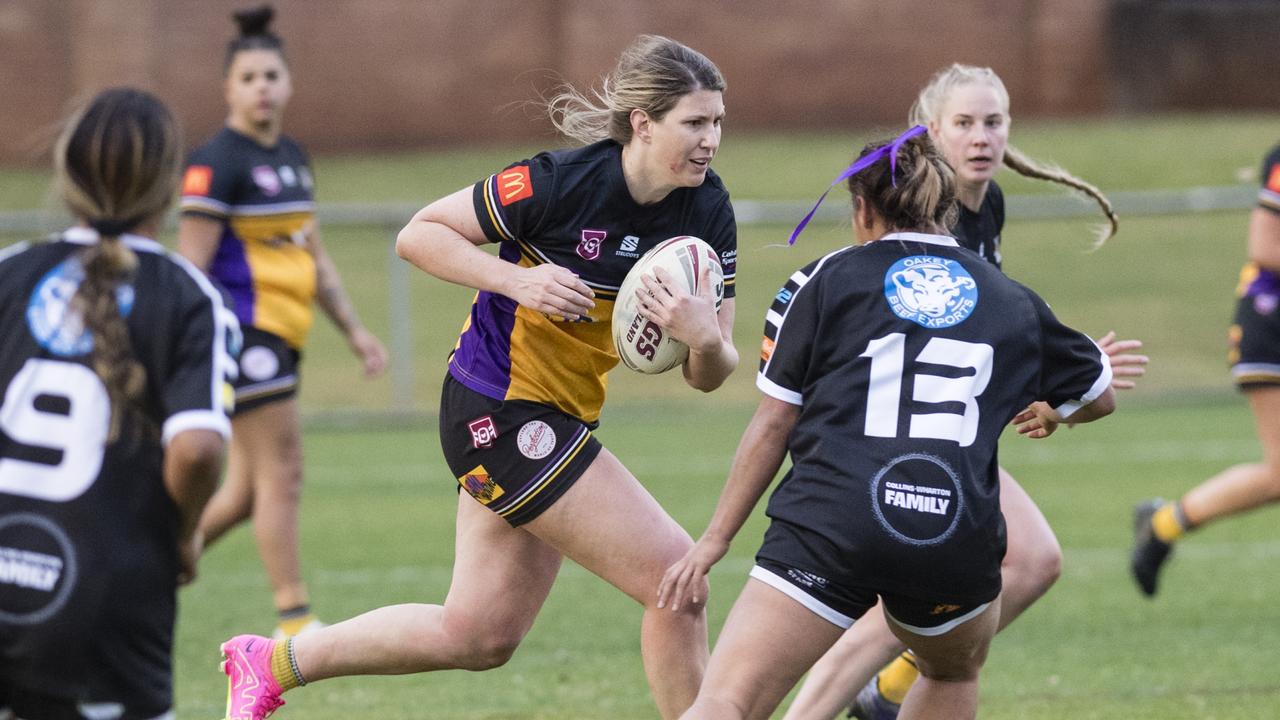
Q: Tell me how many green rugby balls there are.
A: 0